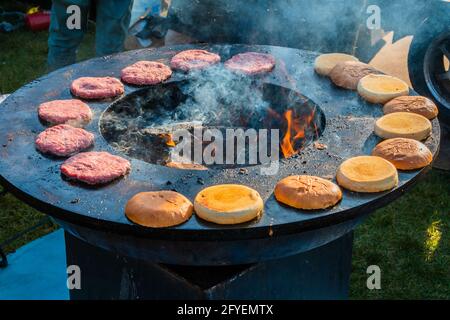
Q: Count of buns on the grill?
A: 10